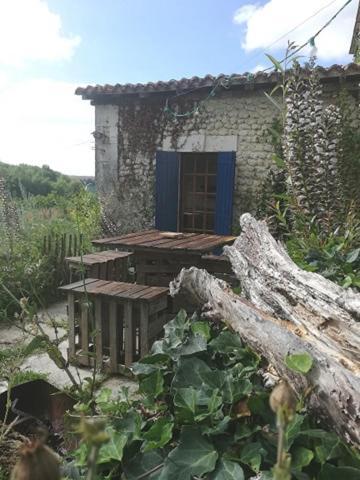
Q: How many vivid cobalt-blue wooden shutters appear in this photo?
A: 2